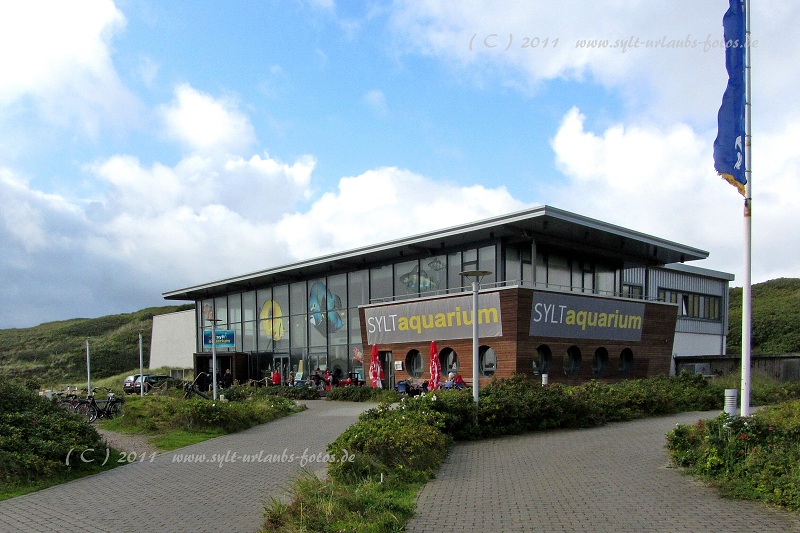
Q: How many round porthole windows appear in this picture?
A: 7